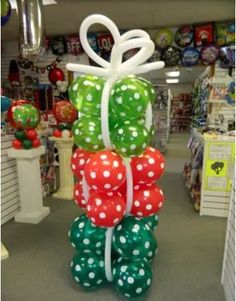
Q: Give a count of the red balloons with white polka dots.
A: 6